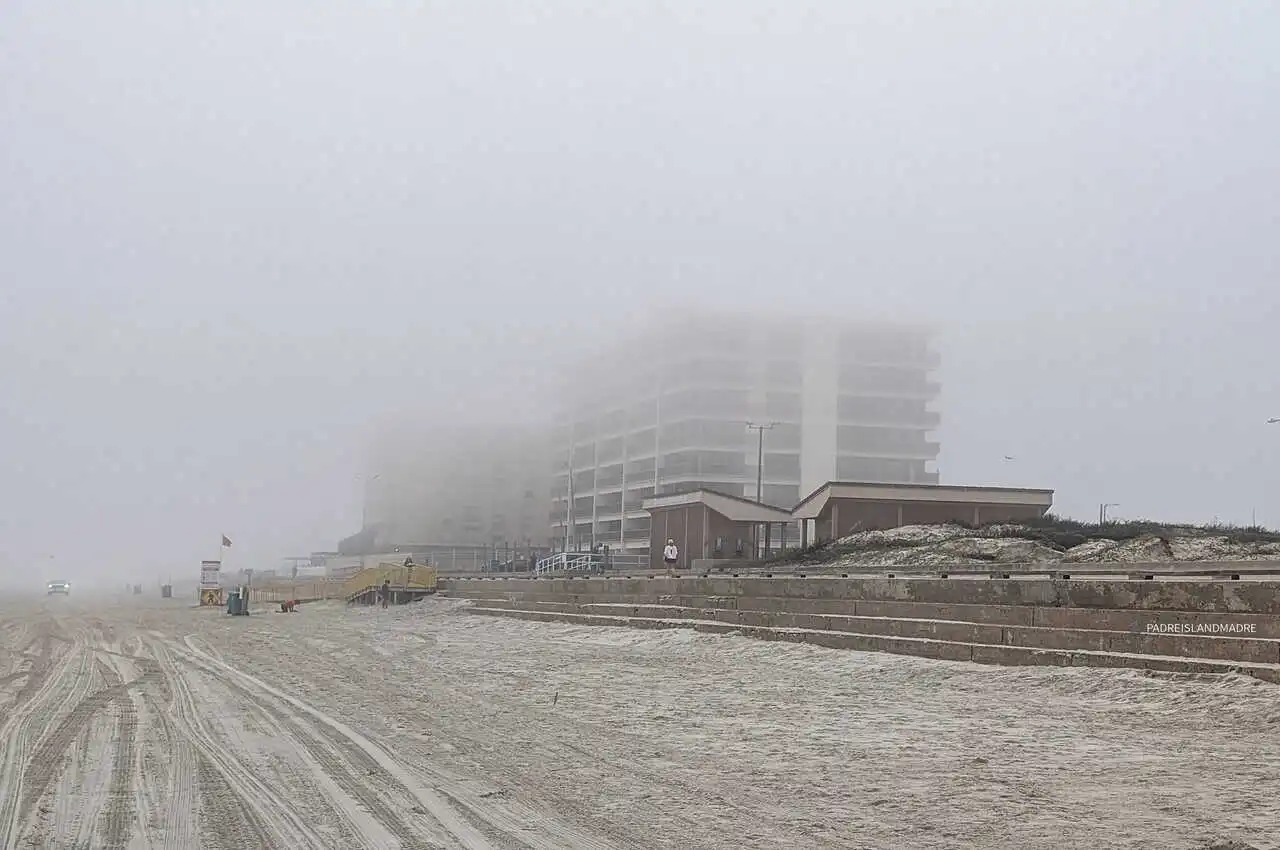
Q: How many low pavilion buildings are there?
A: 2